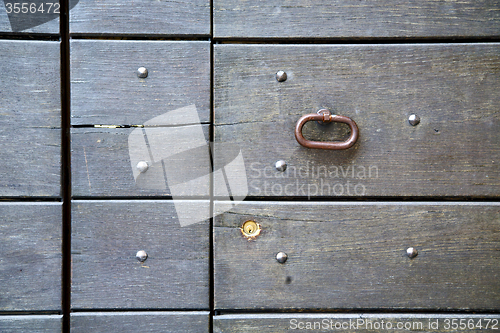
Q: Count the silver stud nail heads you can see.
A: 8